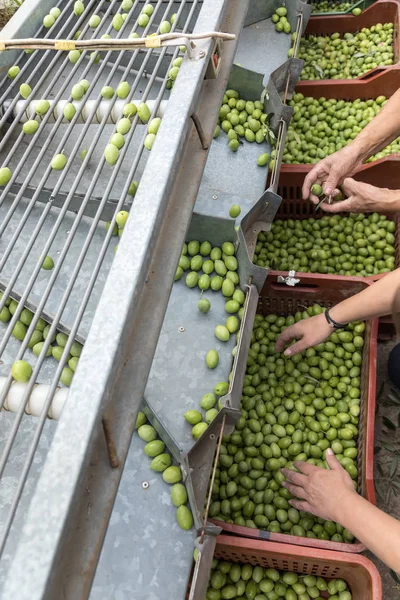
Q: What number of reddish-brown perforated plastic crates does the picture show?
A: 5